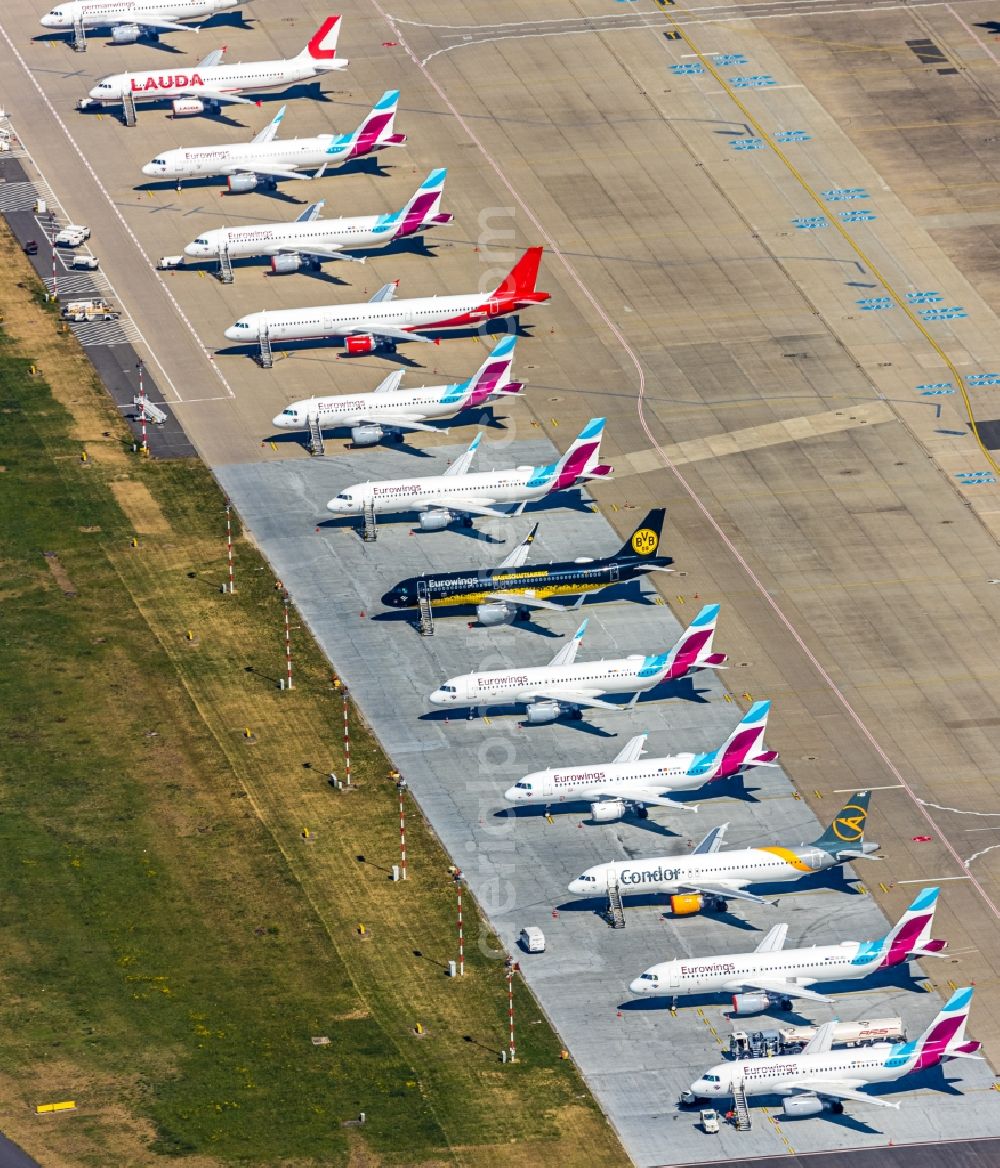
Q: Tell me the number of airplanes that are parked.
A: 13